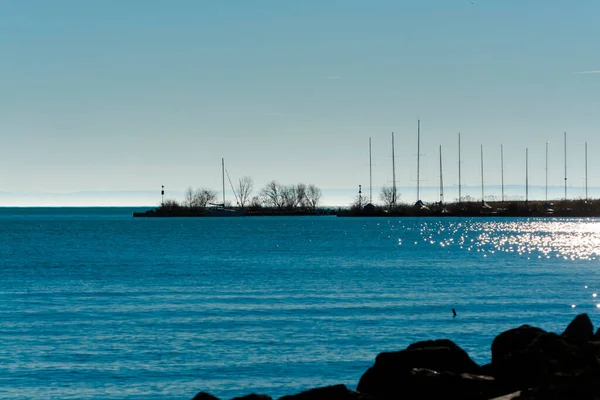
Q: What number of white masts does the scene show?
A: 12